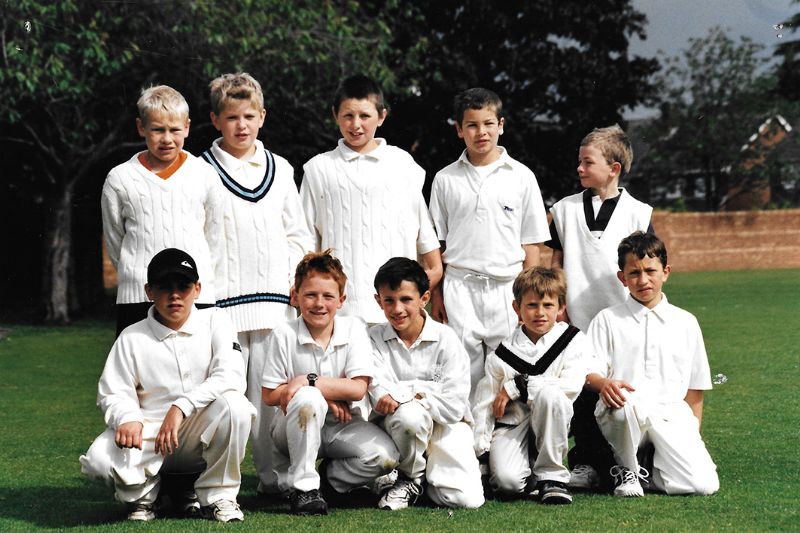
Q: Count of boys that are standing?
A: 5